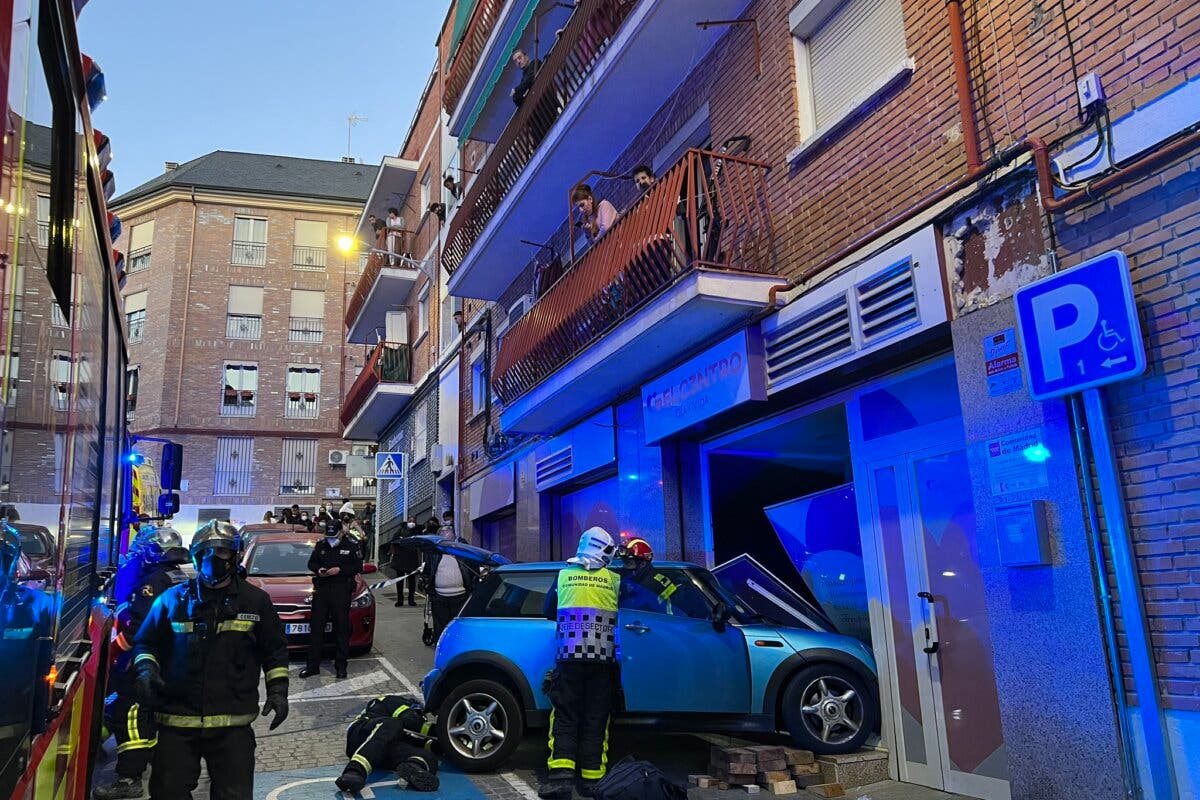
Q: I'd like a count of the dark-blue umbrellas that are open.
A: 0